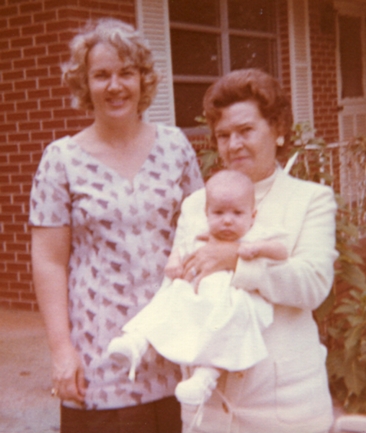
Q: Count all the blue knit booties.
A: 0